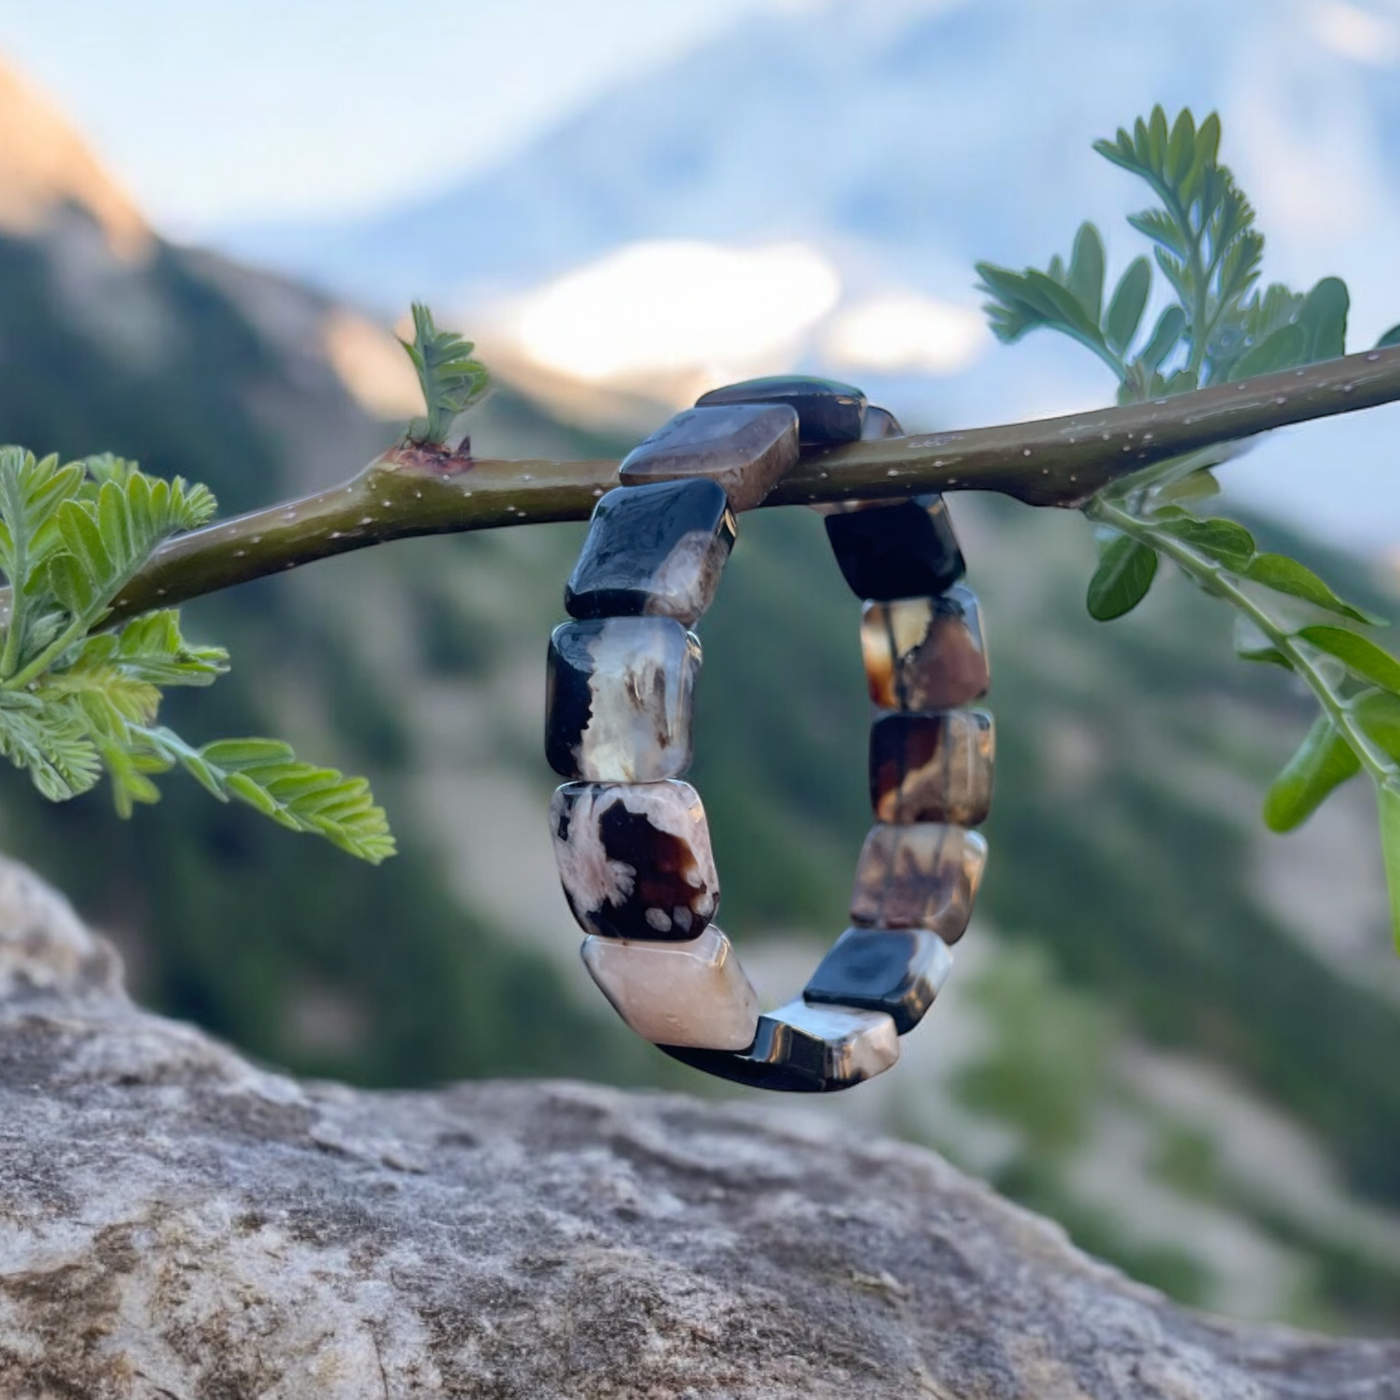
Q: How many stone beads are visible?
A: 13